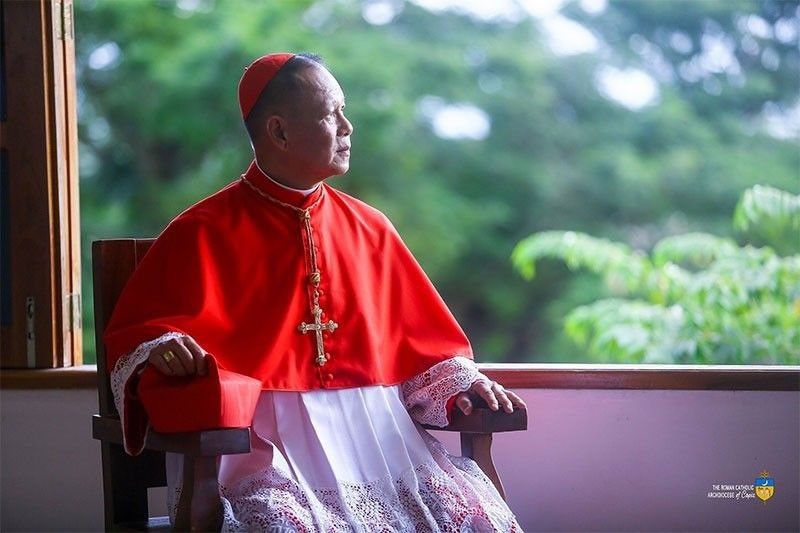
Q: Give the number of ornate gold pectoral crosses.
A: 1